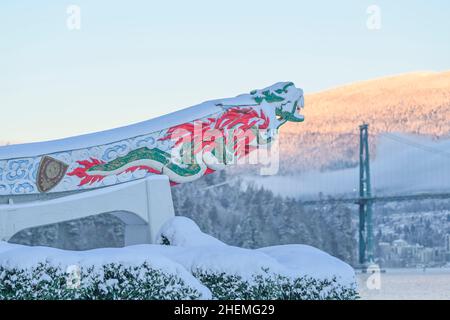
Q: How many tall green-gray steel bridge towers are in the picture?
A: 1